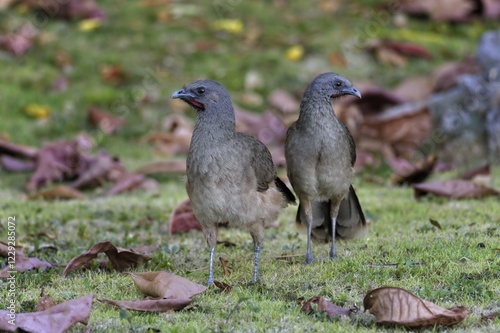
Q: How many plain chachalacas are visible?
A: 2